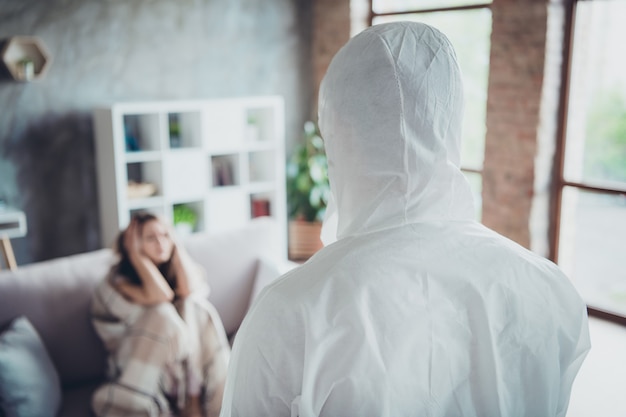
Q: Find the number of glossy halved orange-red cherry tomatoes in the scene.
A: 0